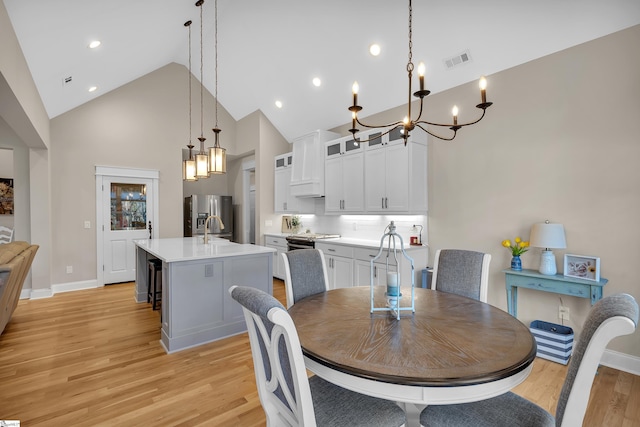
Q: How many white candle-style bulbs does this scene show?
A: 6